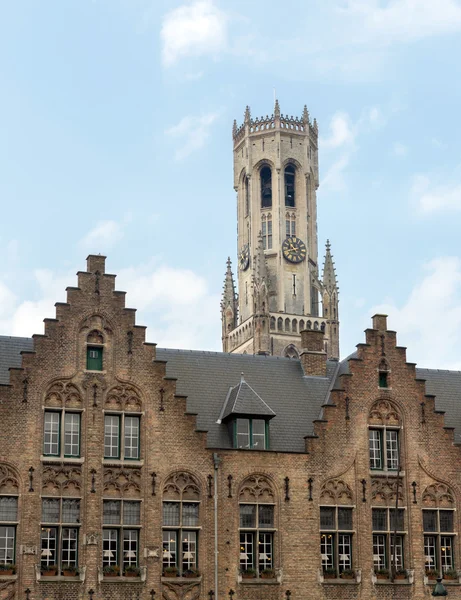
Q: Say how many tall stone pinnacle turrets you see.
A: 3